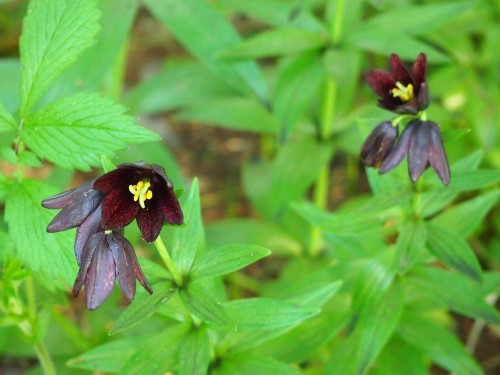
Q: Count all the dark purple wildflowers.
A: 6